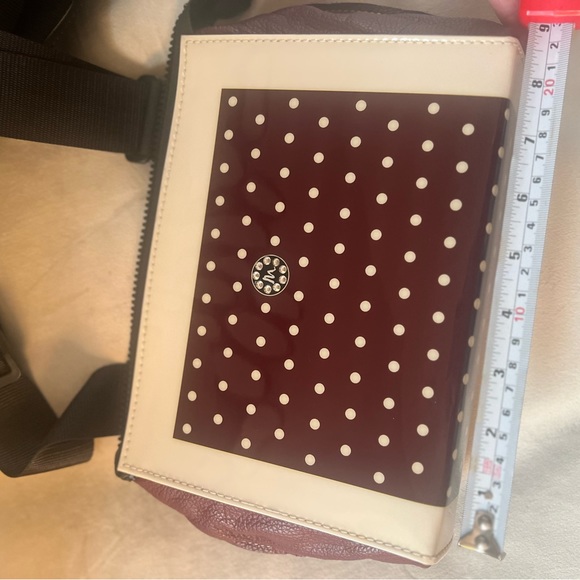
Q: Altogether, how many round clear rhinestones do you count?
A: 9